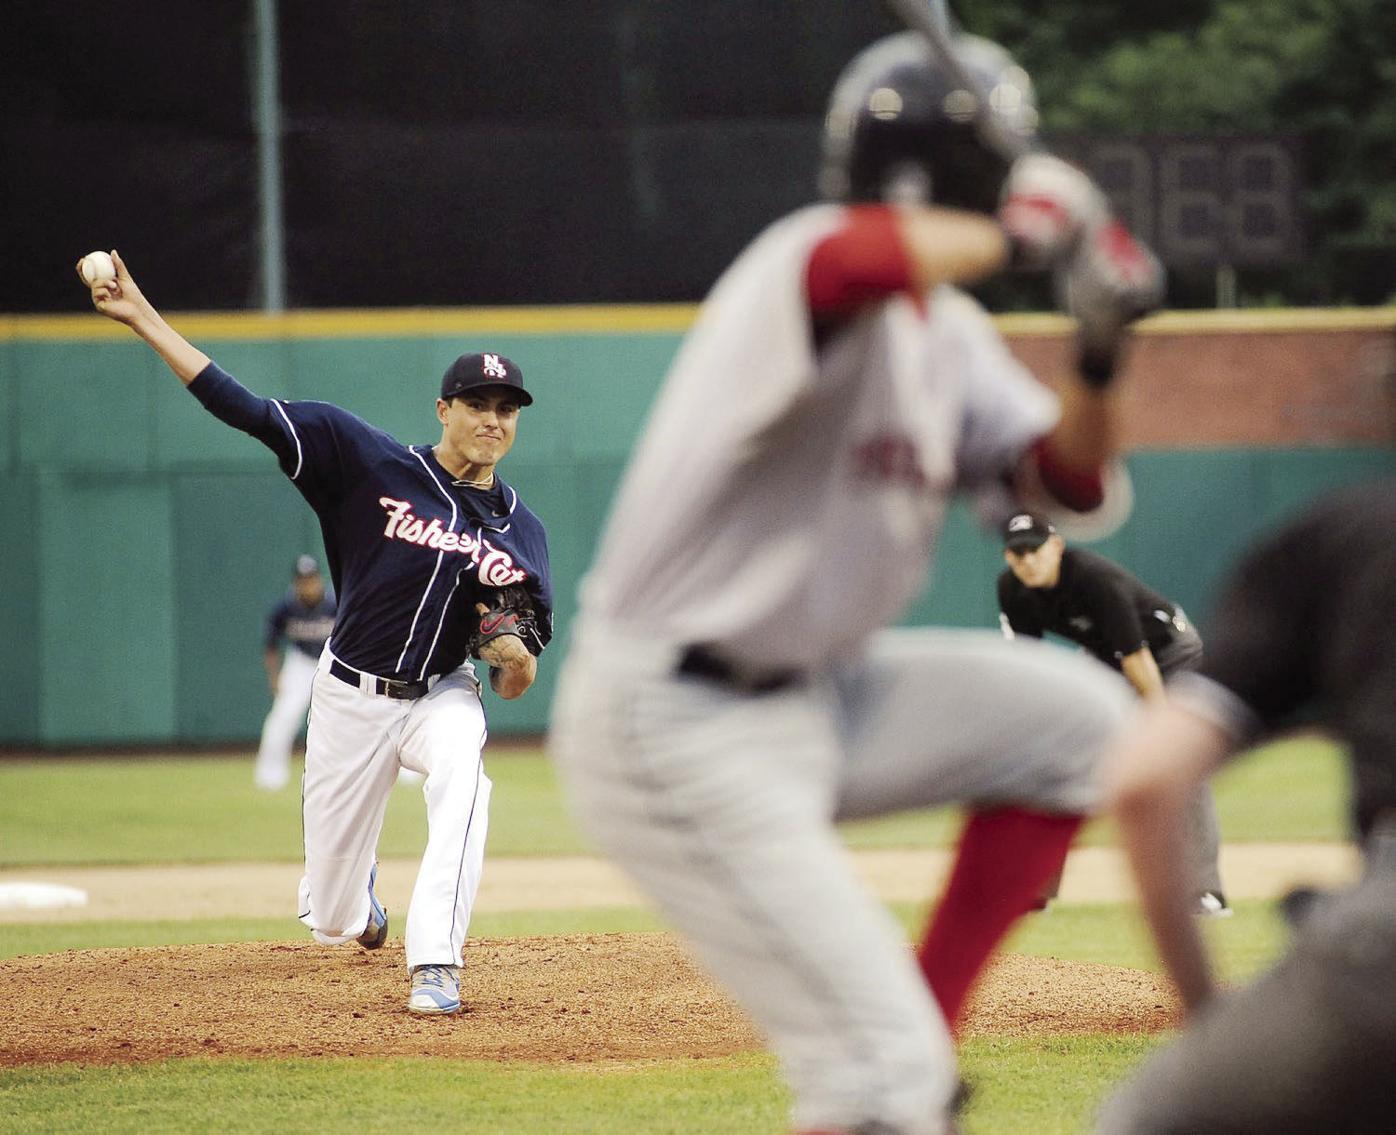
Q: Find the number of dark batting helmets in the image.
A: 1